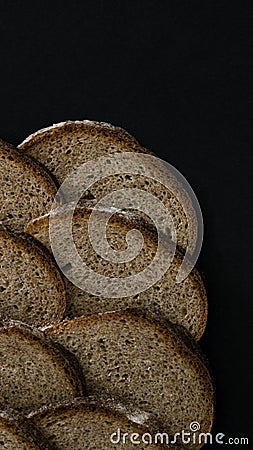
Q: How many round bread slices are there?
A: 8